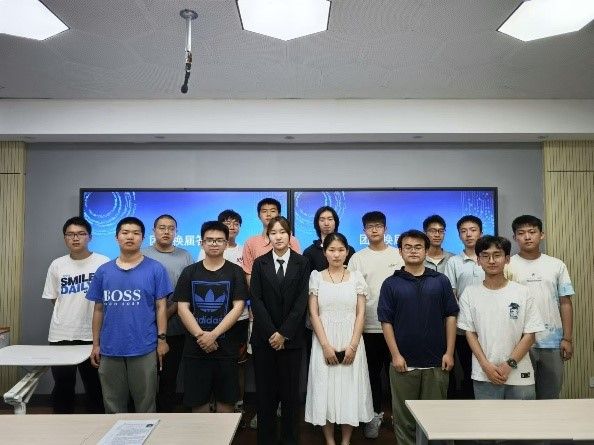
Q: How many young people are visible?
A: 15